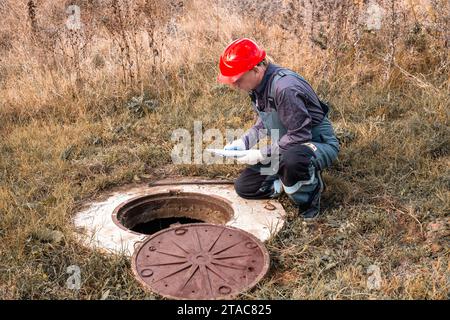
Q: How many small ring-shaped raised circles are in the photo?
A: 4